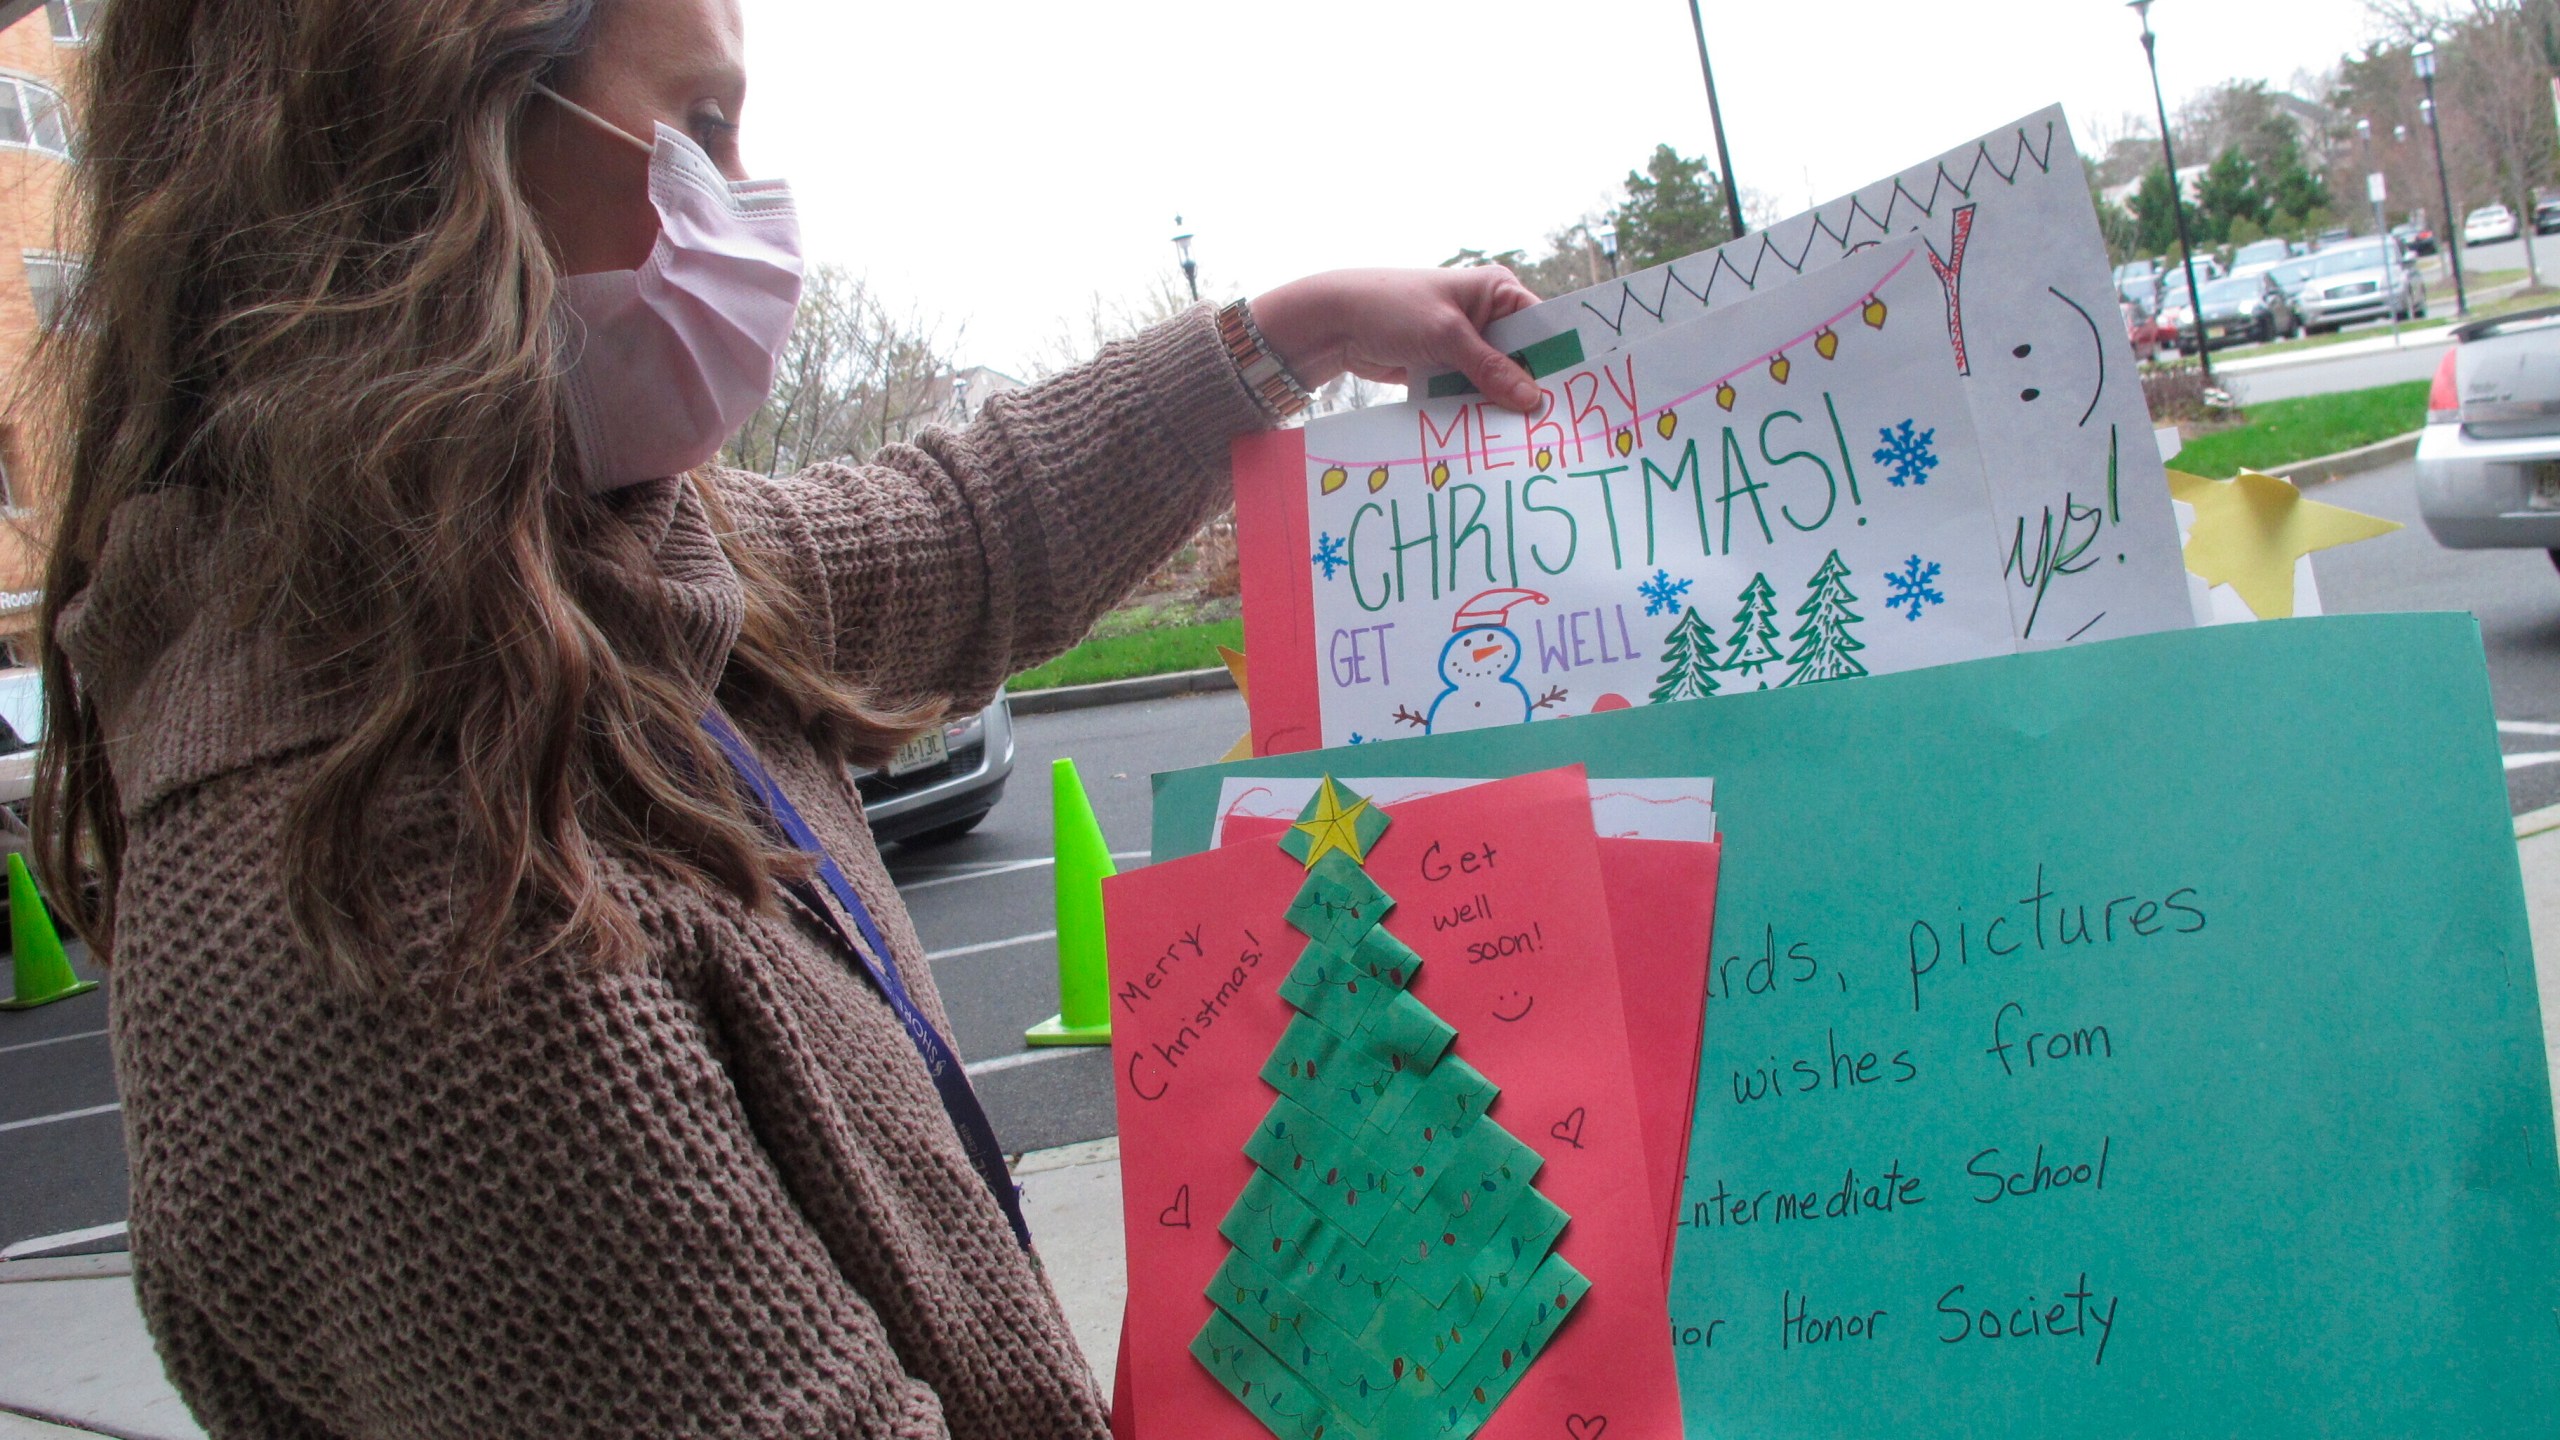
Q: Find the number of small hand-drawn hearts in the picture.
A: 3